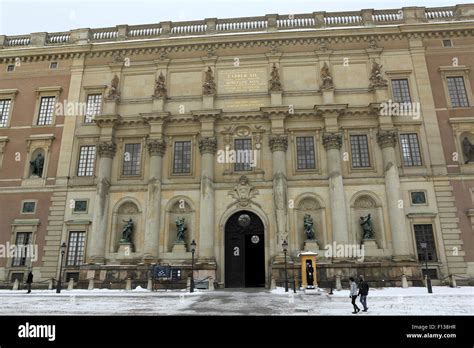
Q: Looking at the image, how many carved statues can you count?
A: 12